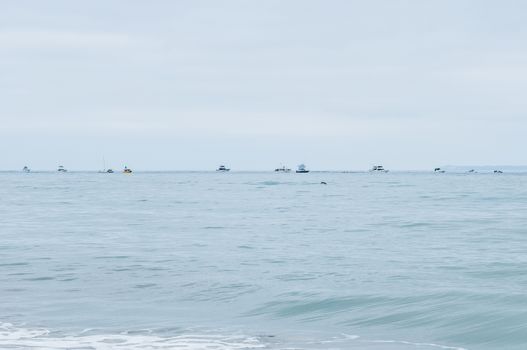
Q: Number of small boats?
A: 11